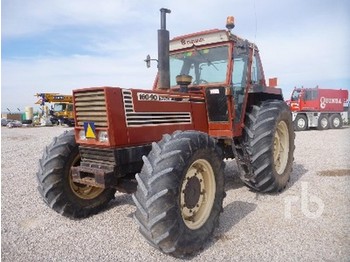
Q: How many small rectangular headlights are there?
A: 2